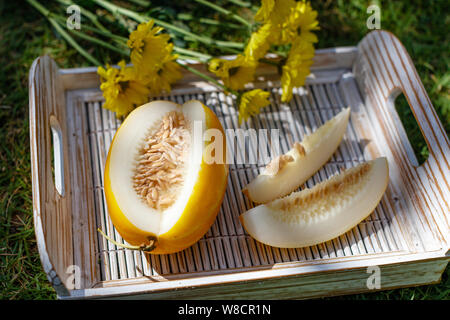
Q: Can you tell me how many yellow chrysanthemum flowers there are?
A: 9